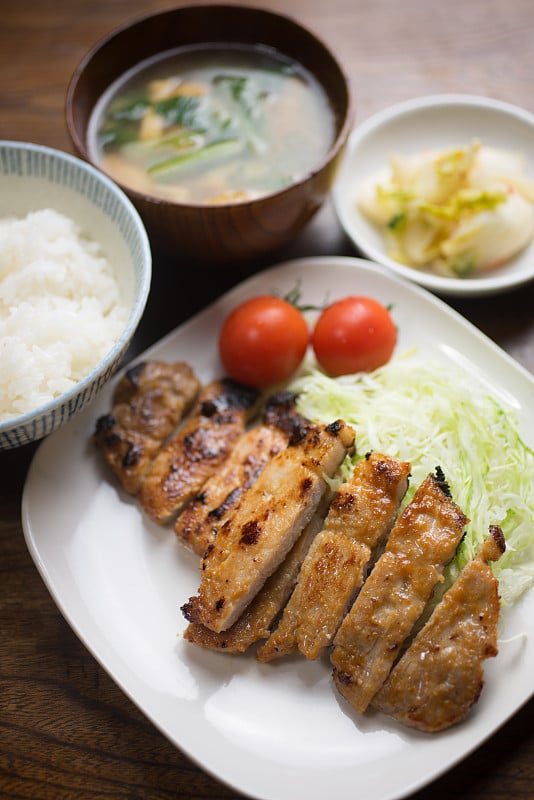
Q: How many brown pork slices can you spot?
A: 8